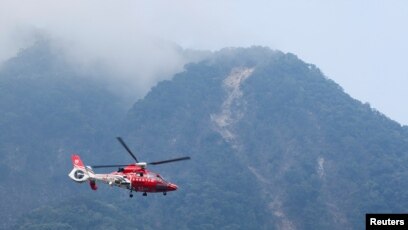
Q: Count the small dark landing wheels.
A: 3